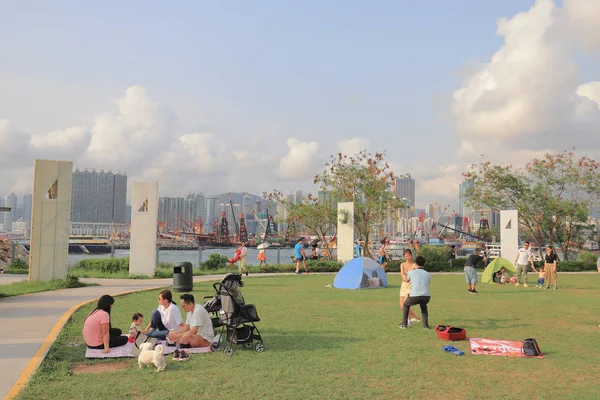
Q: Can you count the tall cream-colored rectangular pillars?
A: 4